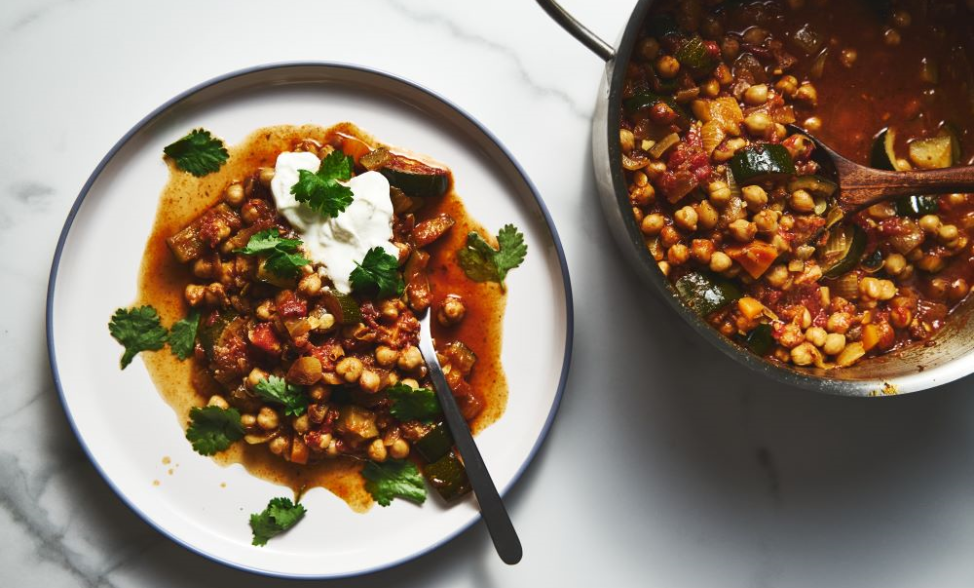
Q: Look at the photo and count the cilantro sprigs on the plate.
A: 12